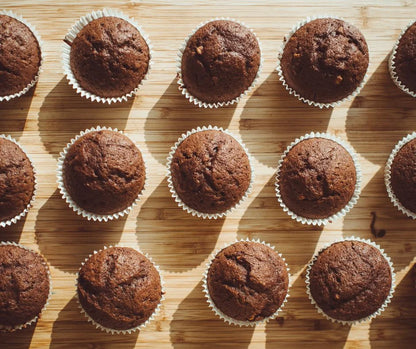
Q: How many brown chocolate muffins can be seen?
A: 14